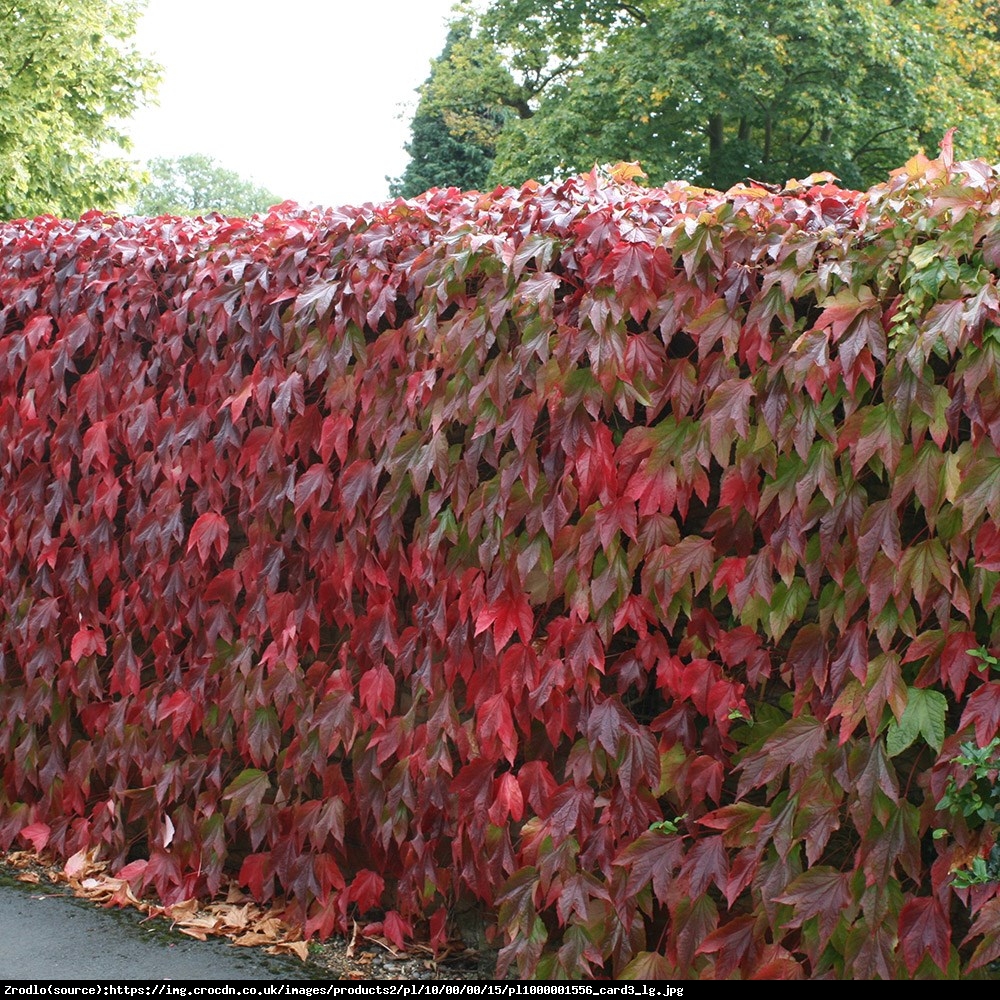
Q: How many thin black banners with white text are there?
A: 1